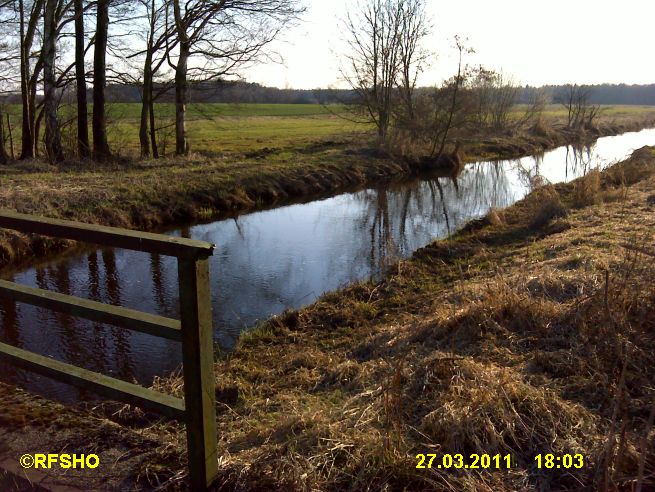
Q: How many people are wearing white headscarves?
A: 0